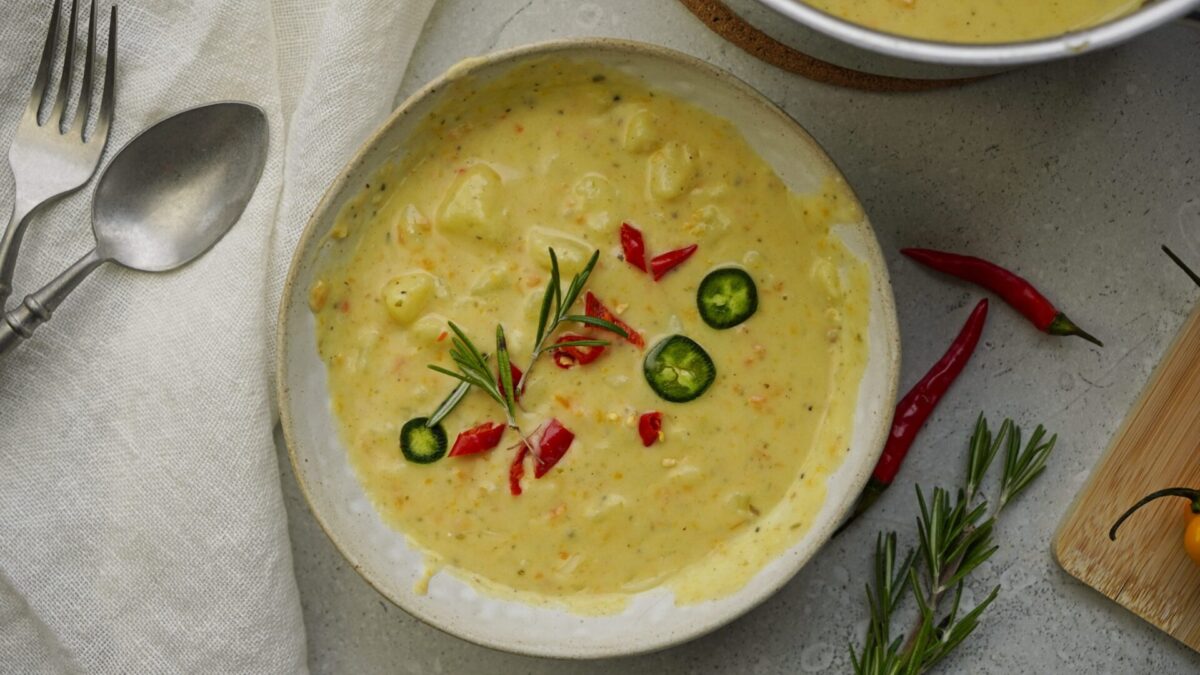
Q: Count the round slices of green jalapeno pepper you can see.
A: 3